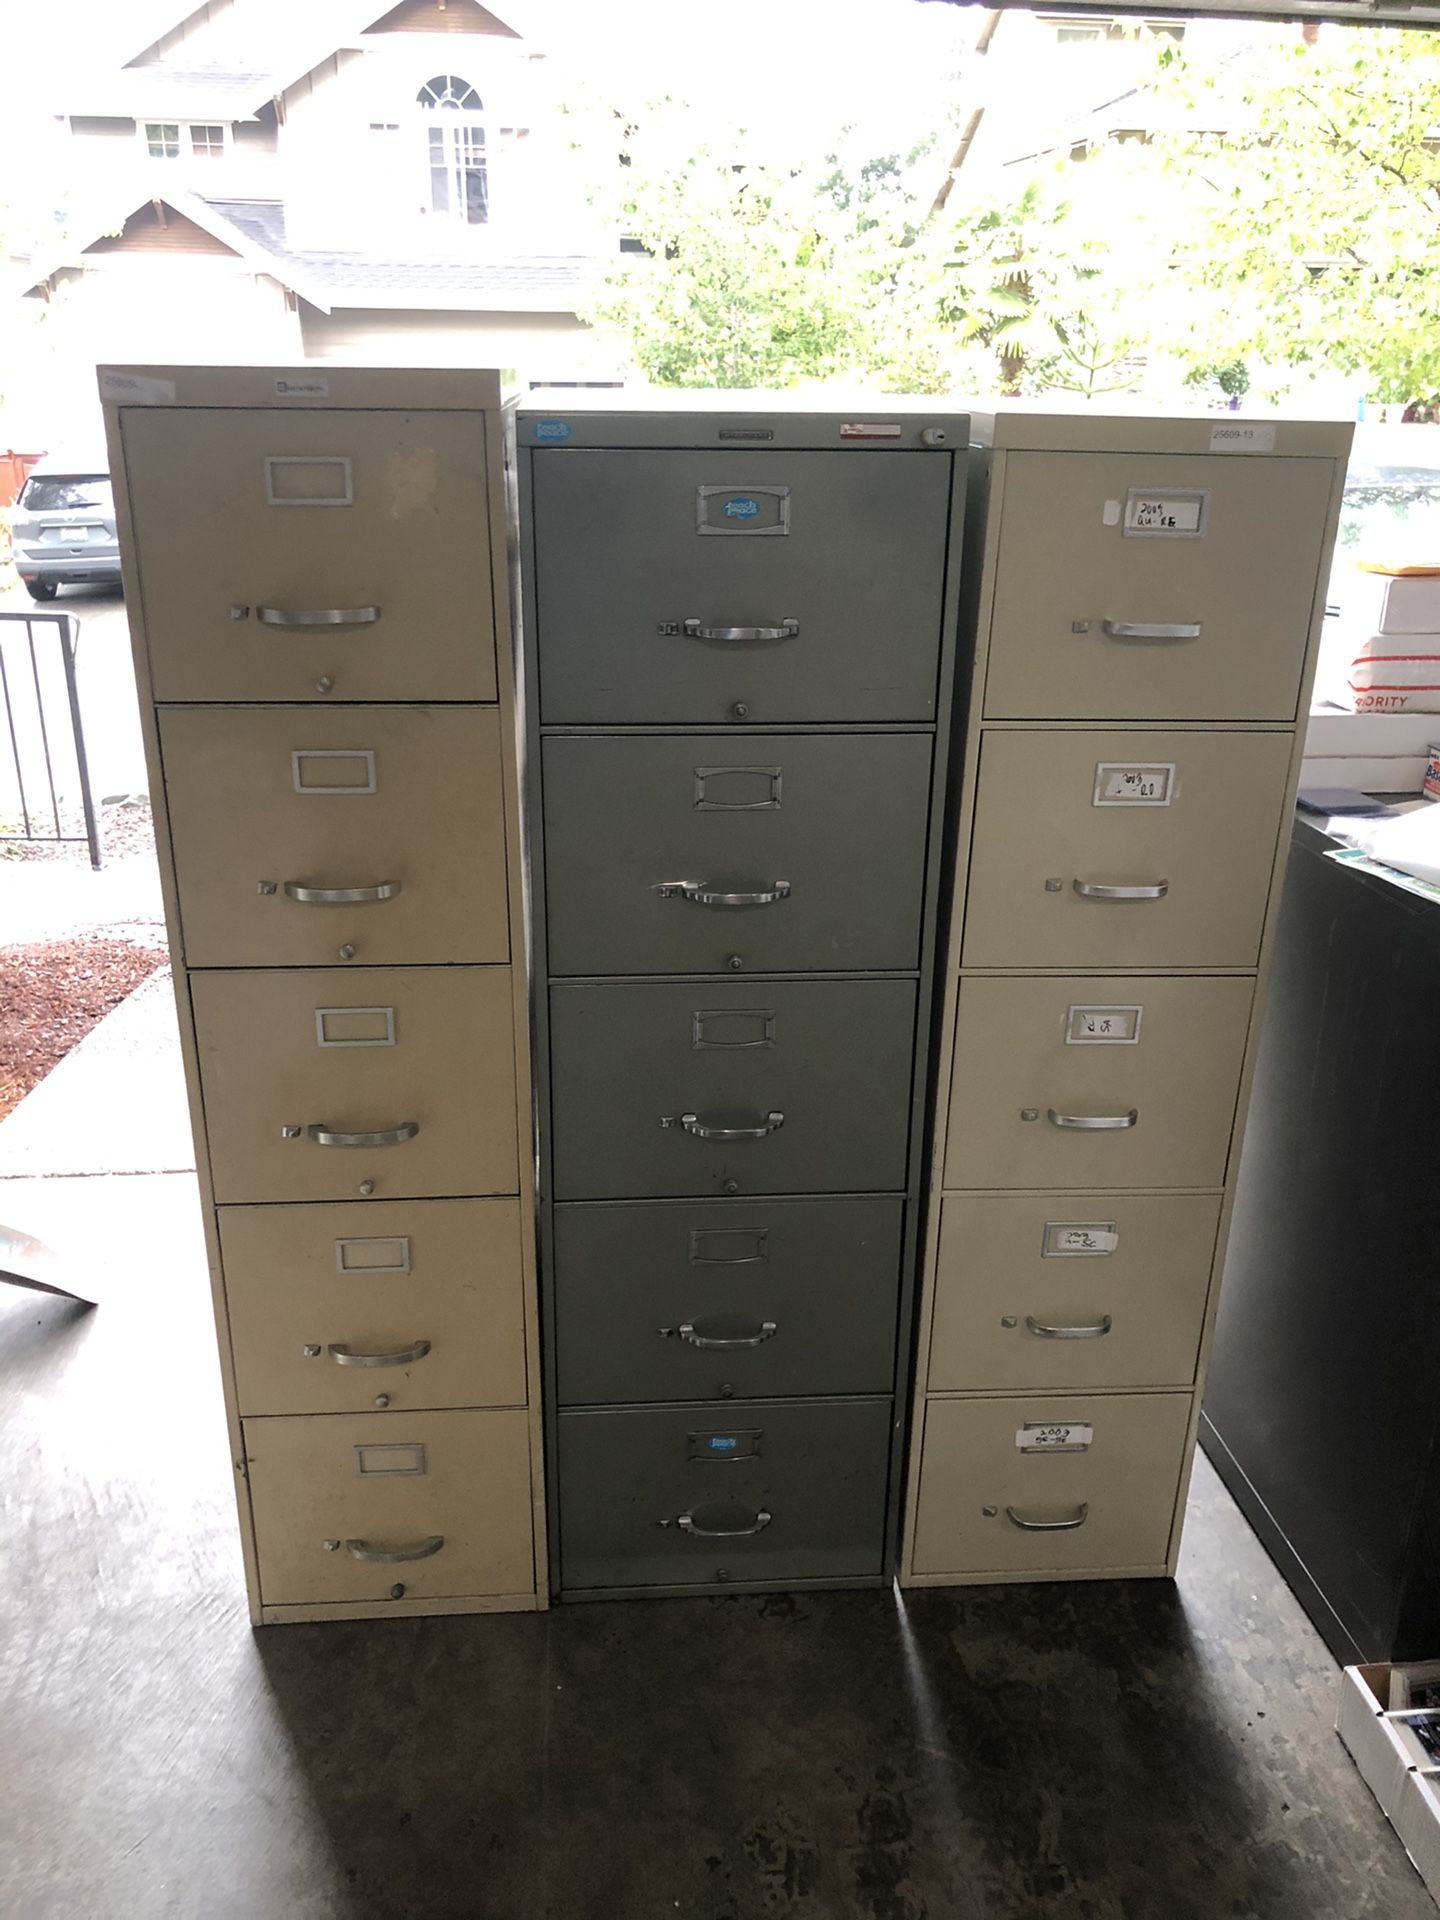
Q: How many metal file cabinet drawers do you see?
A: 15